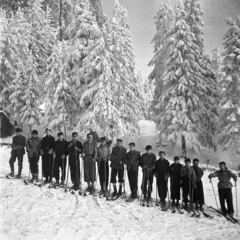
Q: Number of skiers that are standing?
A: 15